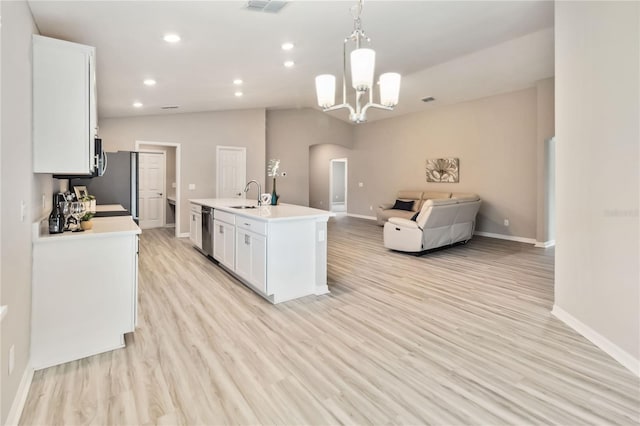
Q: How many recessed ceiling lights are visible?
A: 7